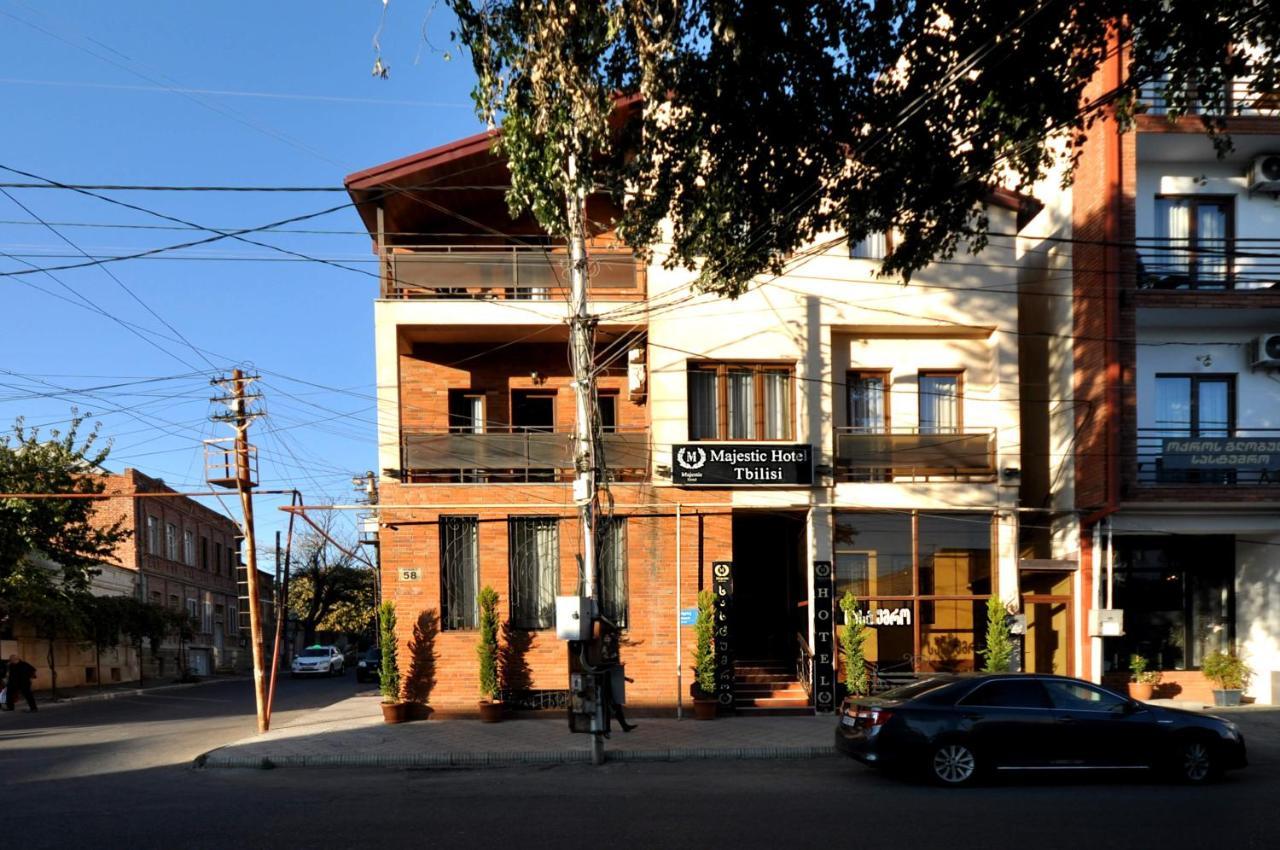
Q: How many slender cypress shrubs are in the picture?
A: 5